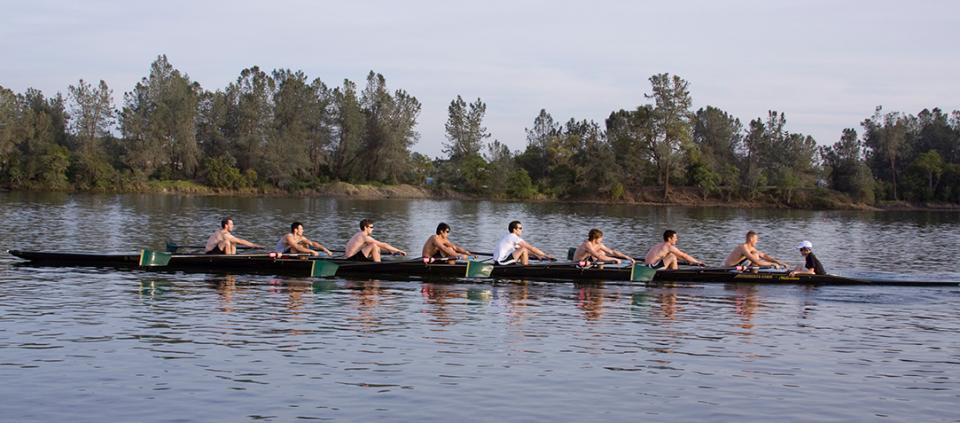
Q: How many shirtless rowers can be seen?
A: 6